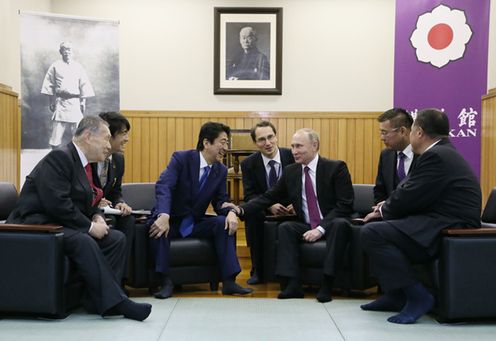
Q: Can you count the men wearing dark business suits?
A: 7